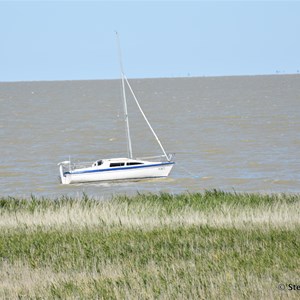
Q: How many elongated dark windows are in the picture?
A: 2